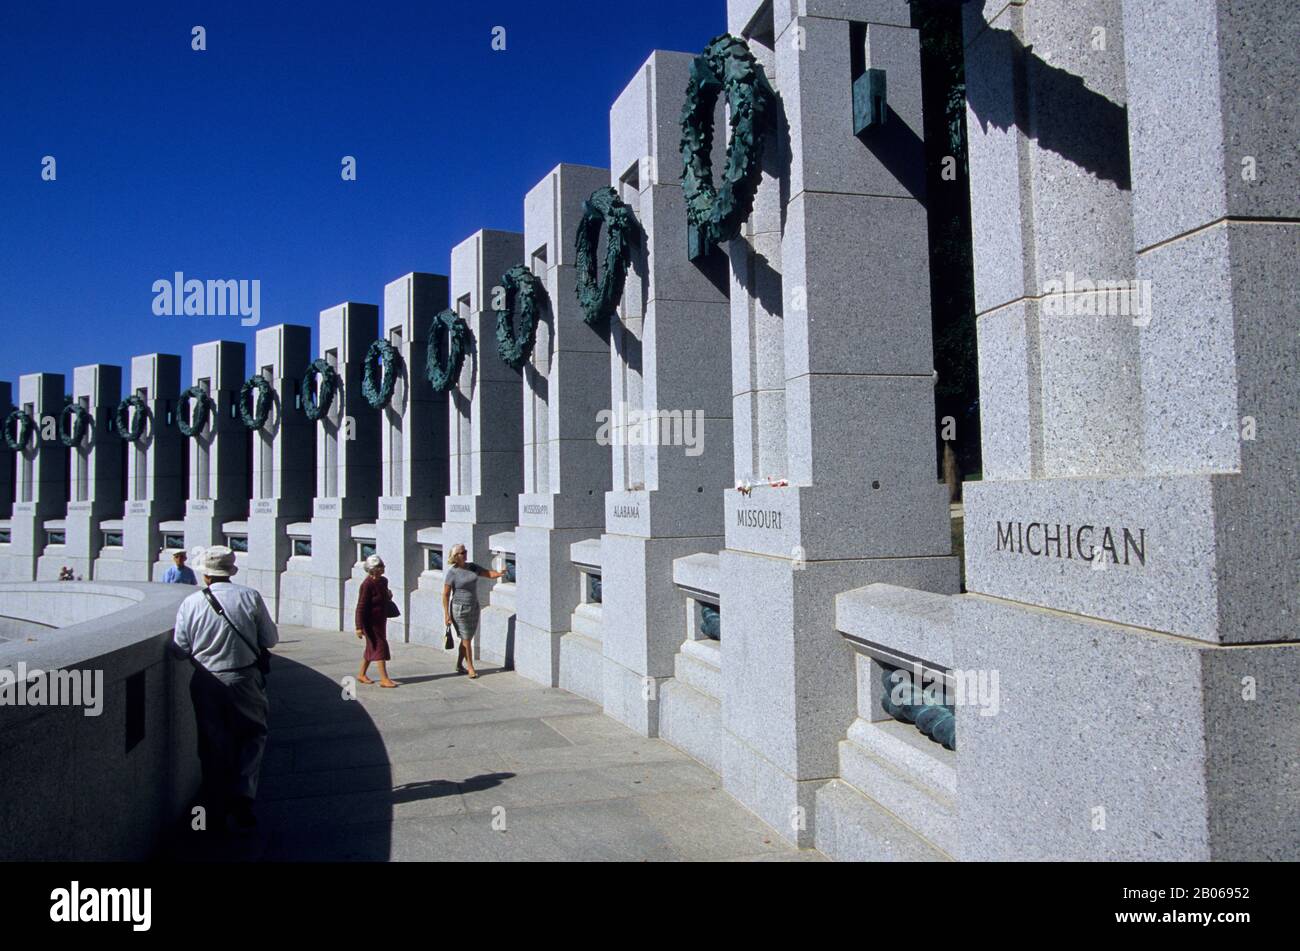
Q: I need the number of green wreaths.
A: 11